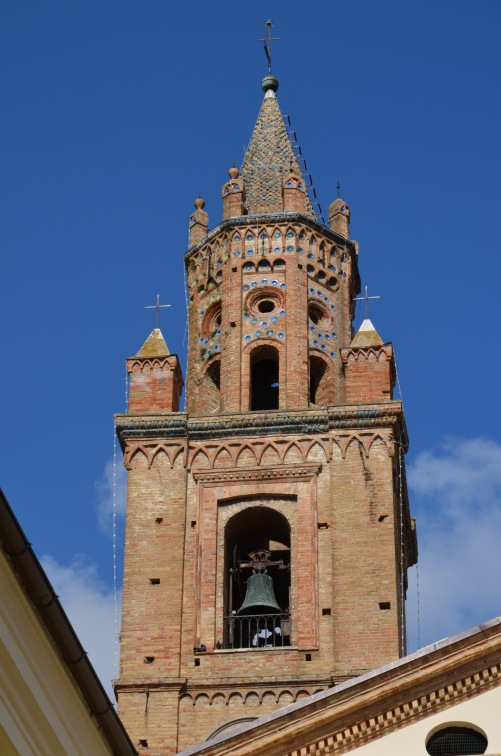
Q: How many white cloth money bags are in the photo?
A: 0